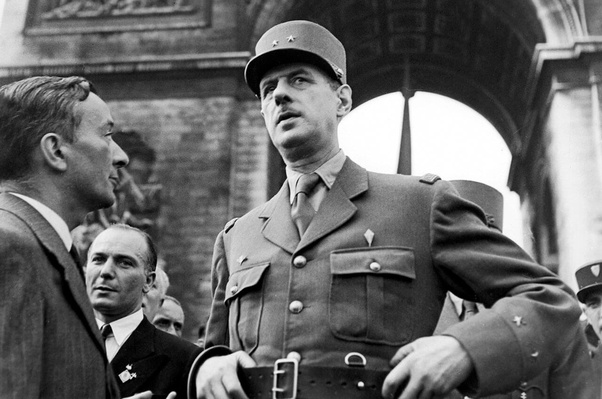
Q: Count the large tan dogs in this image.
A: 0